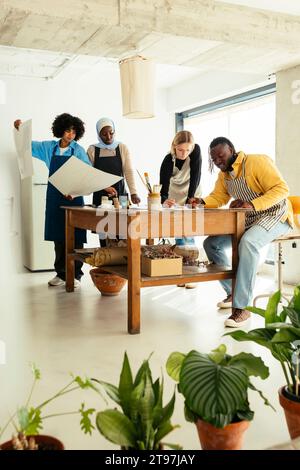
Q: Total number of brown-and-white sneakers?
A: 2